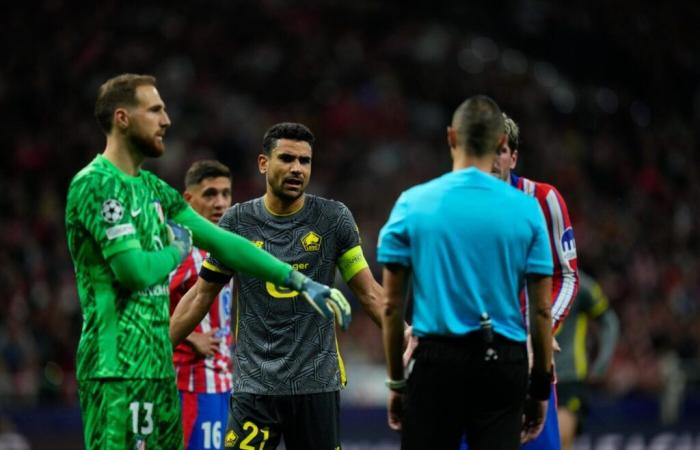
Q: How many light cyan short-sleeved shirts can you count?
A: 1